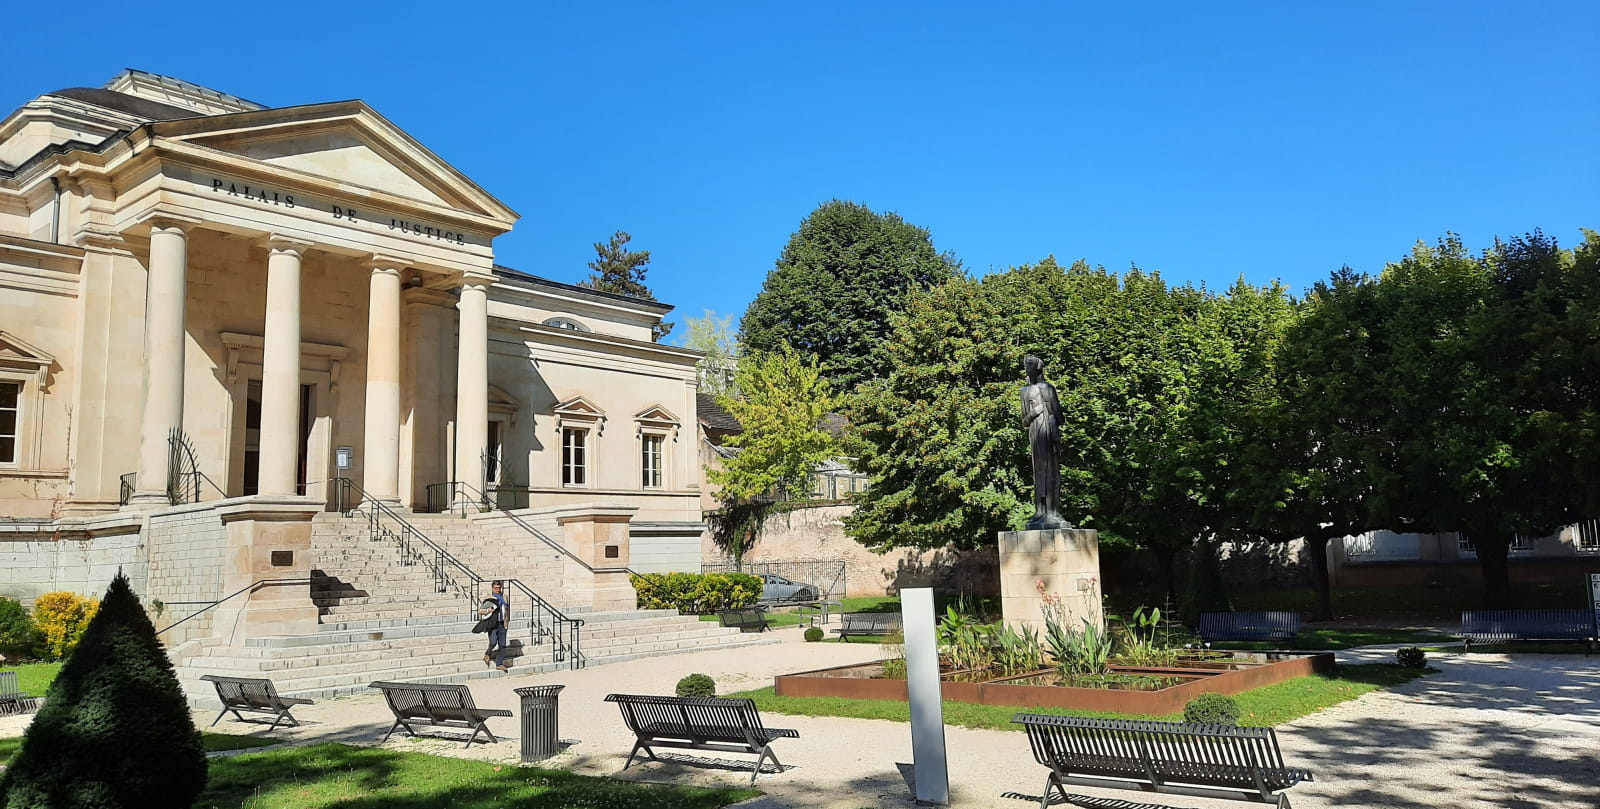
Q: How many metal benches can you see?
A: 9